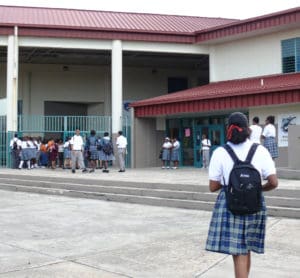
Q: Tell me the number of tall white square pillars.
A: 2